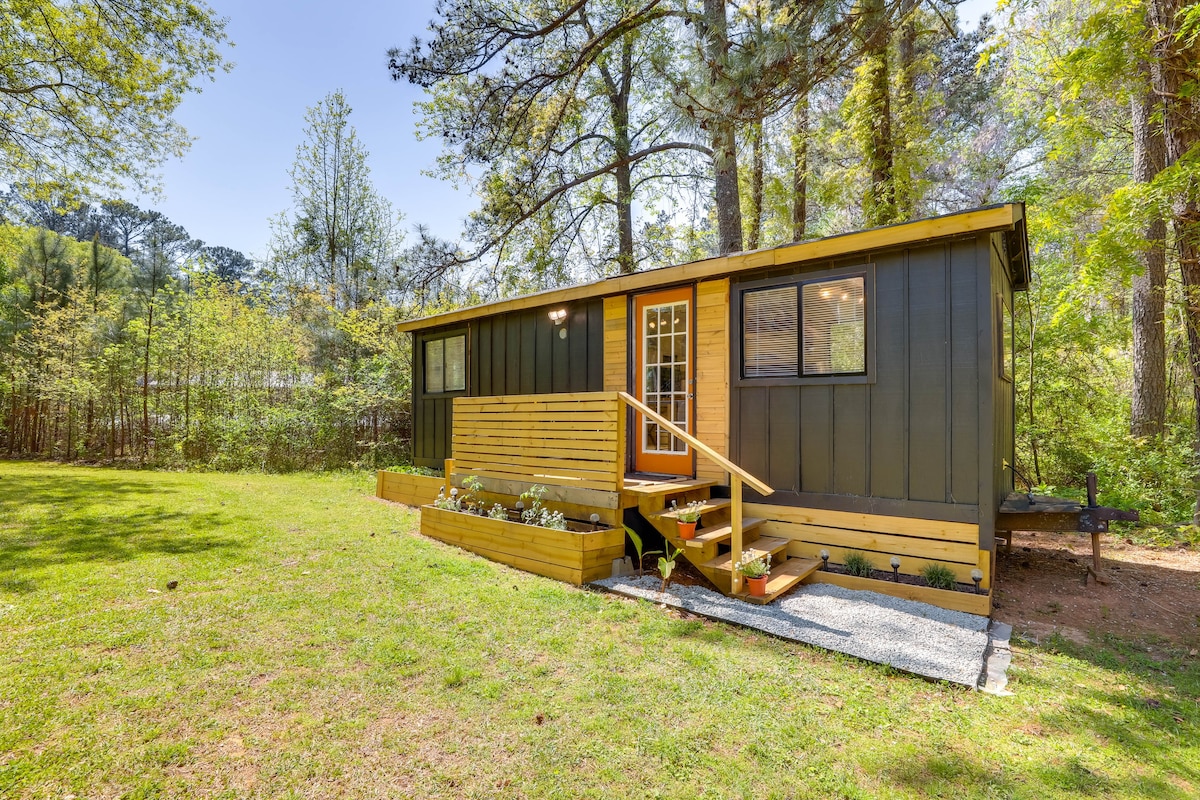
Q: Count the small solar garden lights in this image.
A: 6